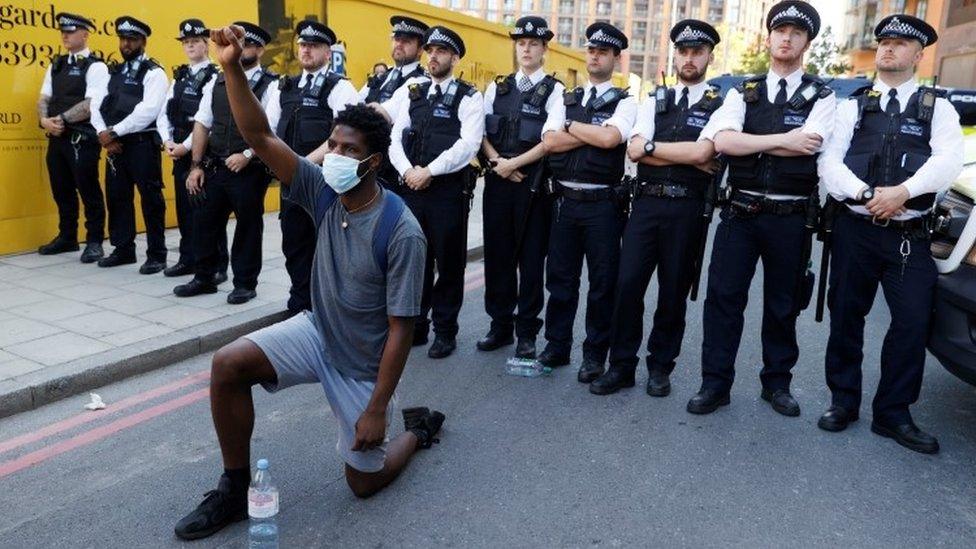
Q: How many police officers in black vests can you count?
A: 12